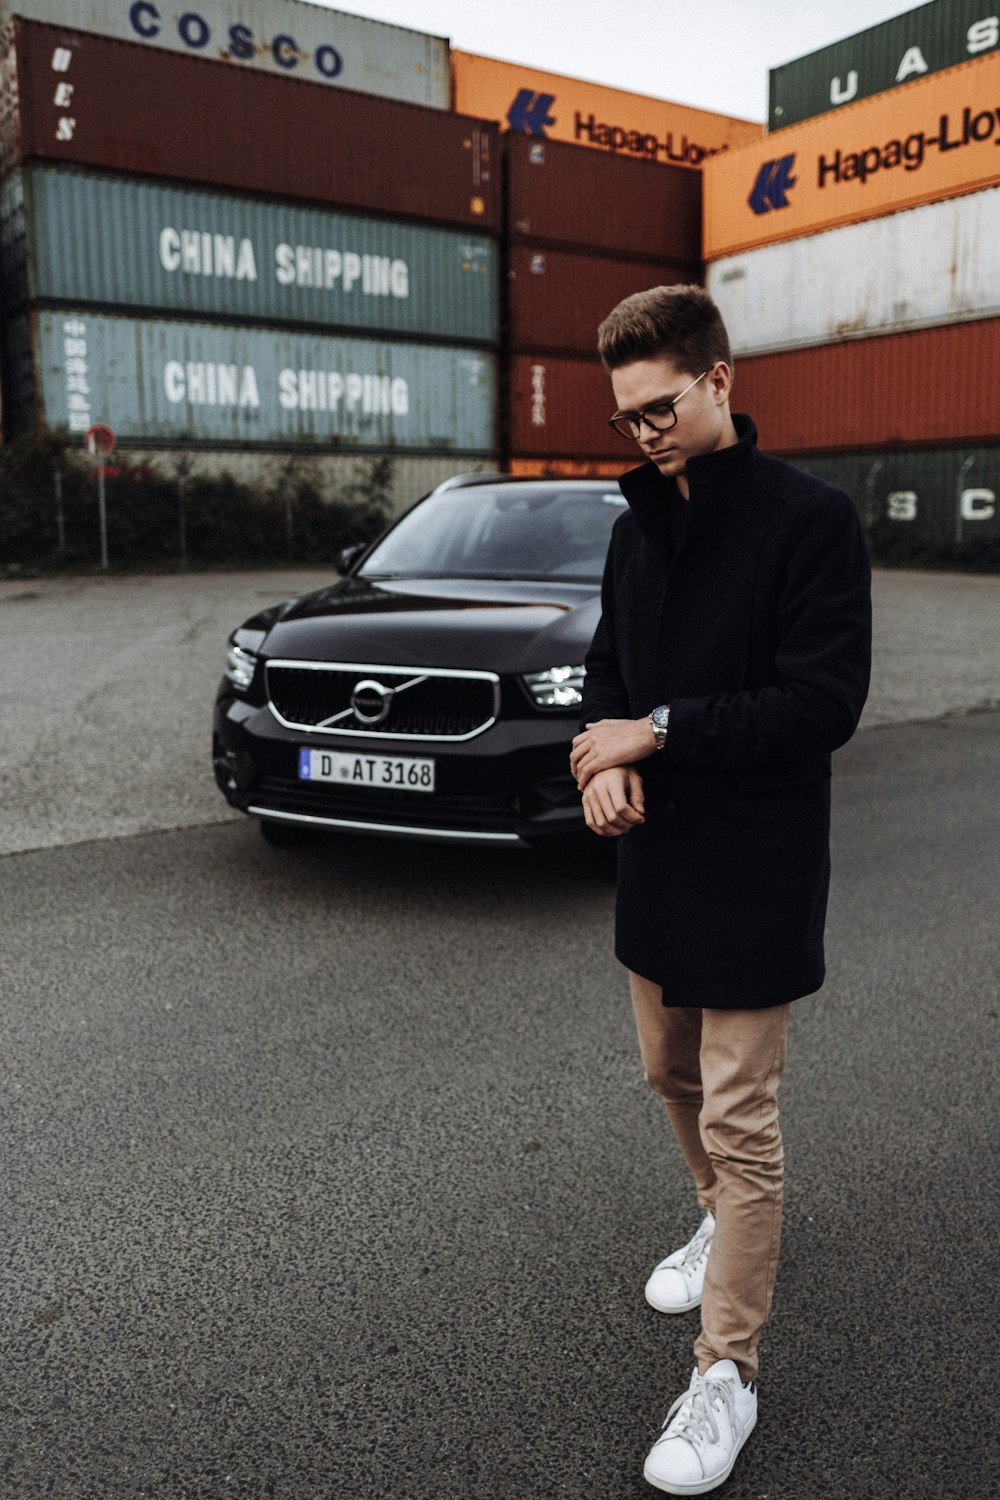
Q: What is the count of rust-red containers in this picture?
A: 5